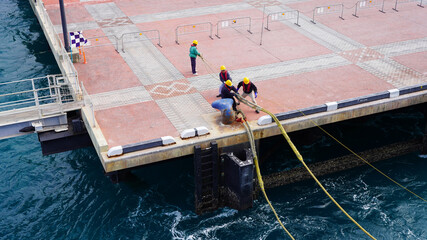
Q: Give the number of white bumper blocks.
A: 7